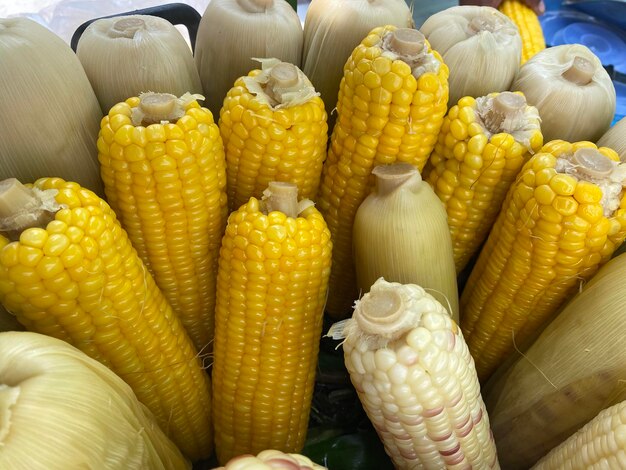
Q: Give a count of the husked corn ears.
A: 11